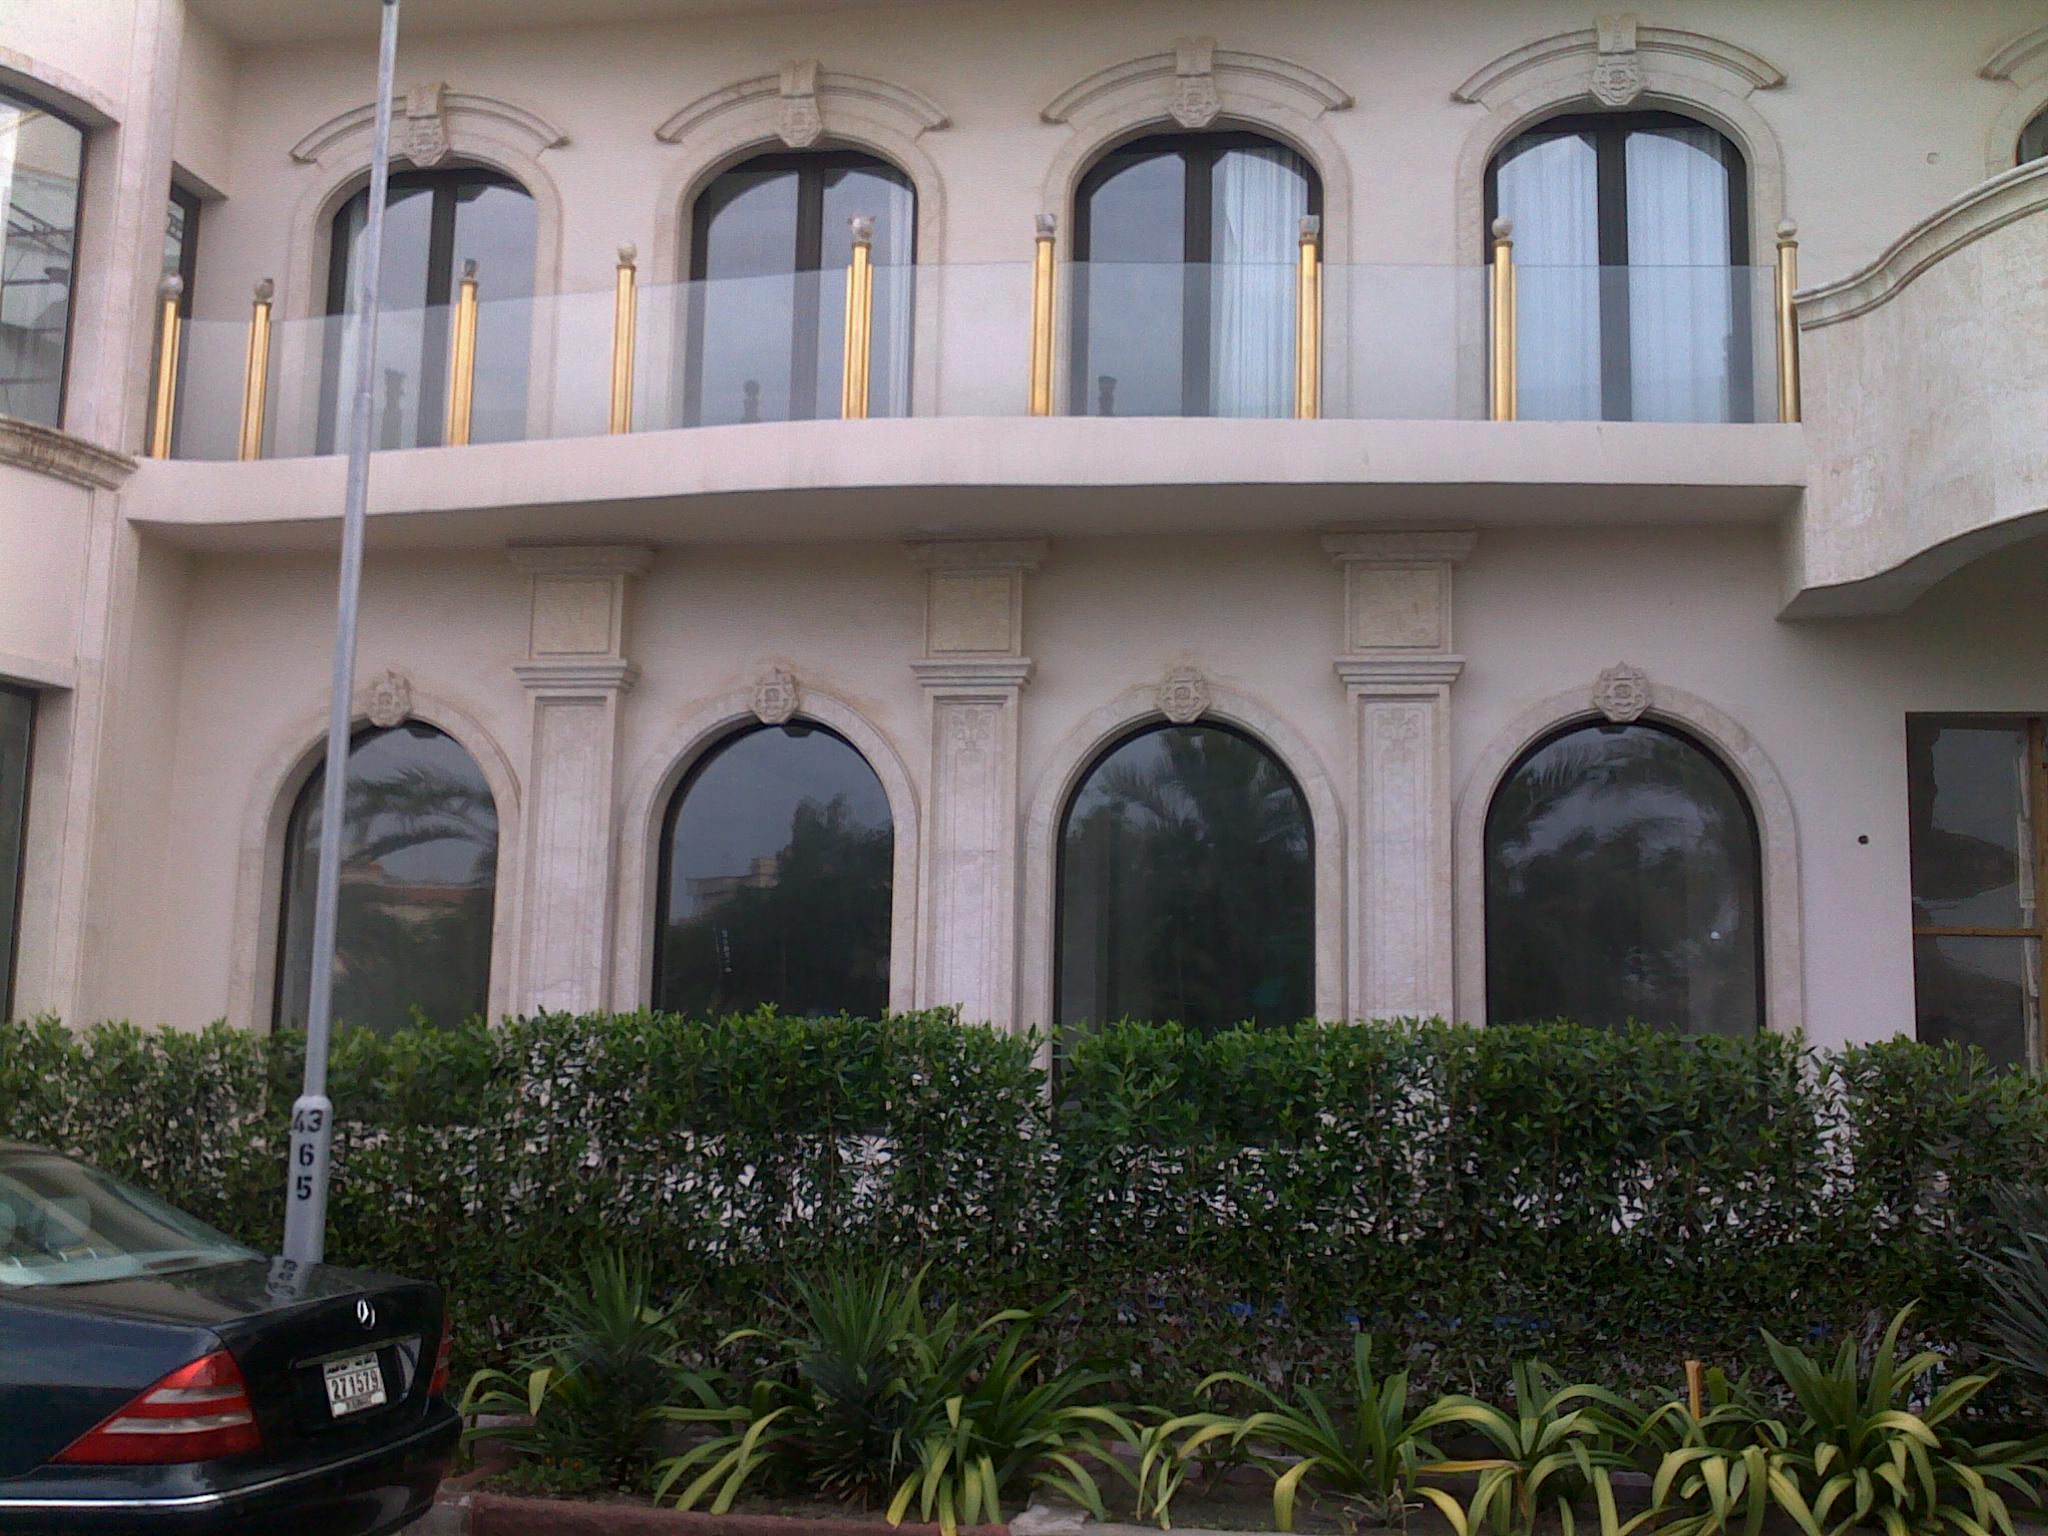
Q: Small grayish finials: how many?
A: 9